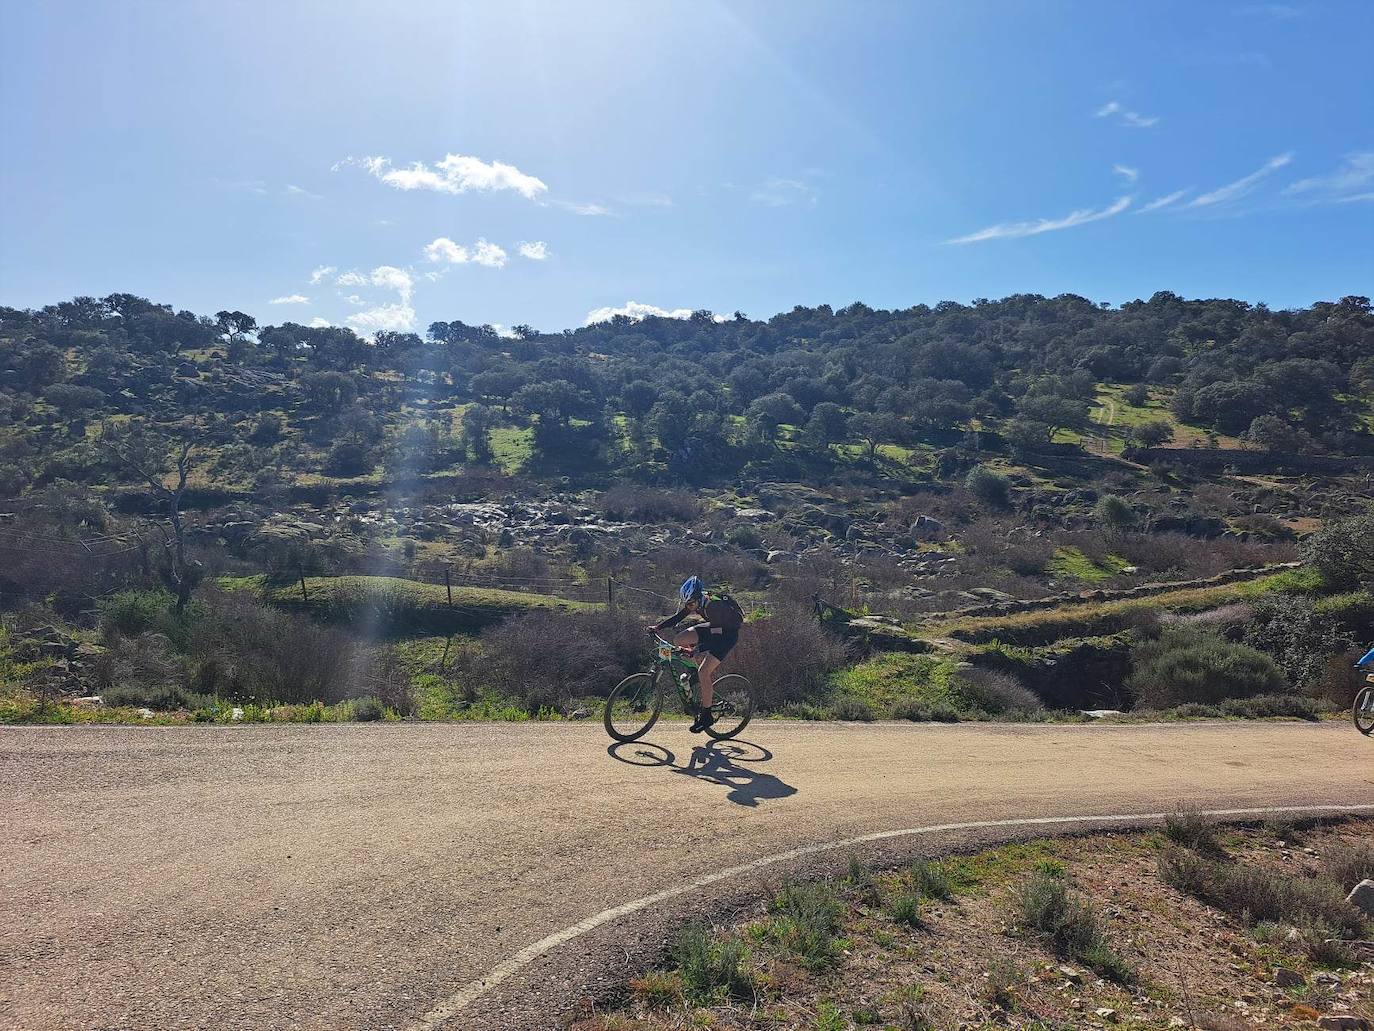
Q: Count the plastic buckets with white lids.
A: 0